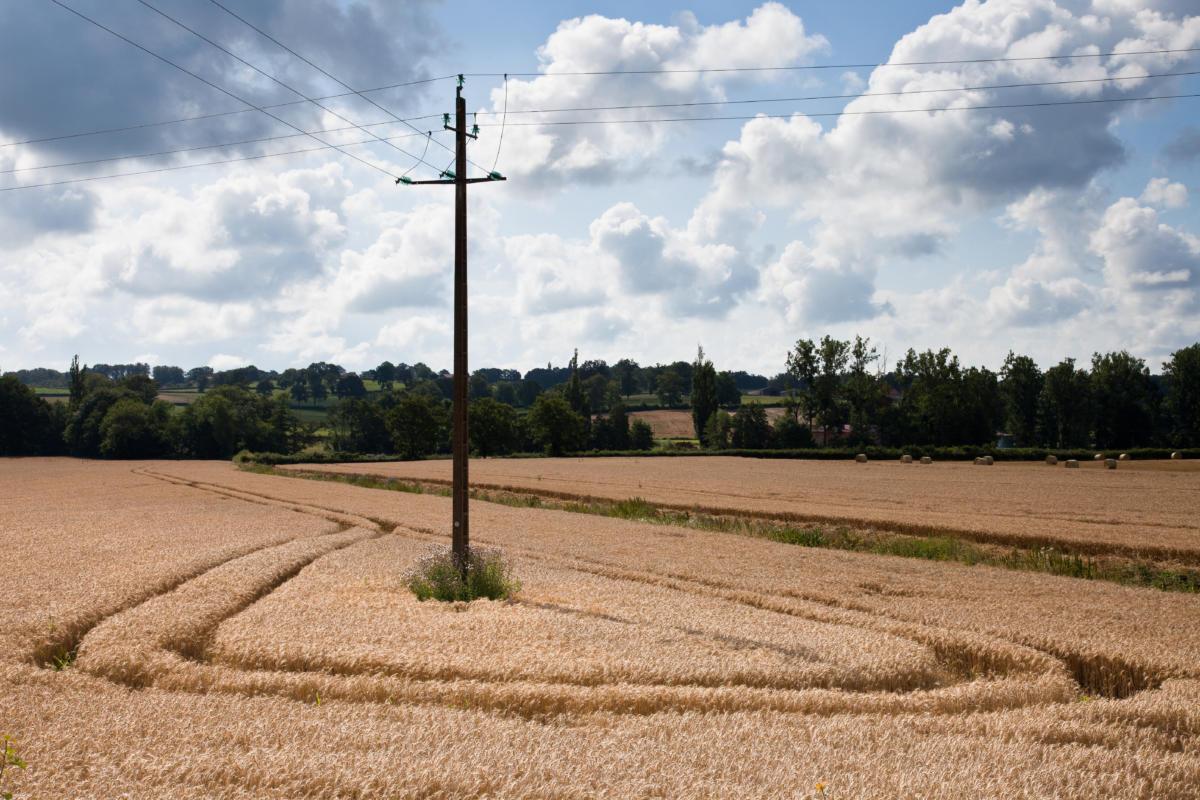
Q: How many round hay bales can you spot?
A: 11